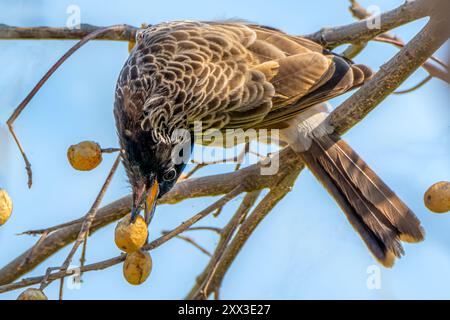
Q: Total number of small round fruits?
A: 6